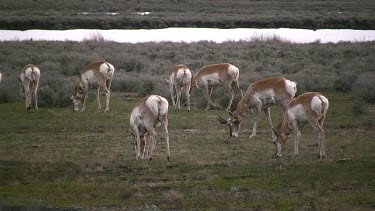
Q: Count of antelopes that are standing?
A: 7